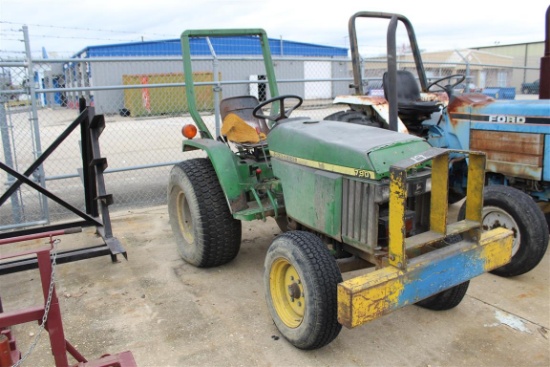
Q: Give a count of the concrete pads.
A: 2